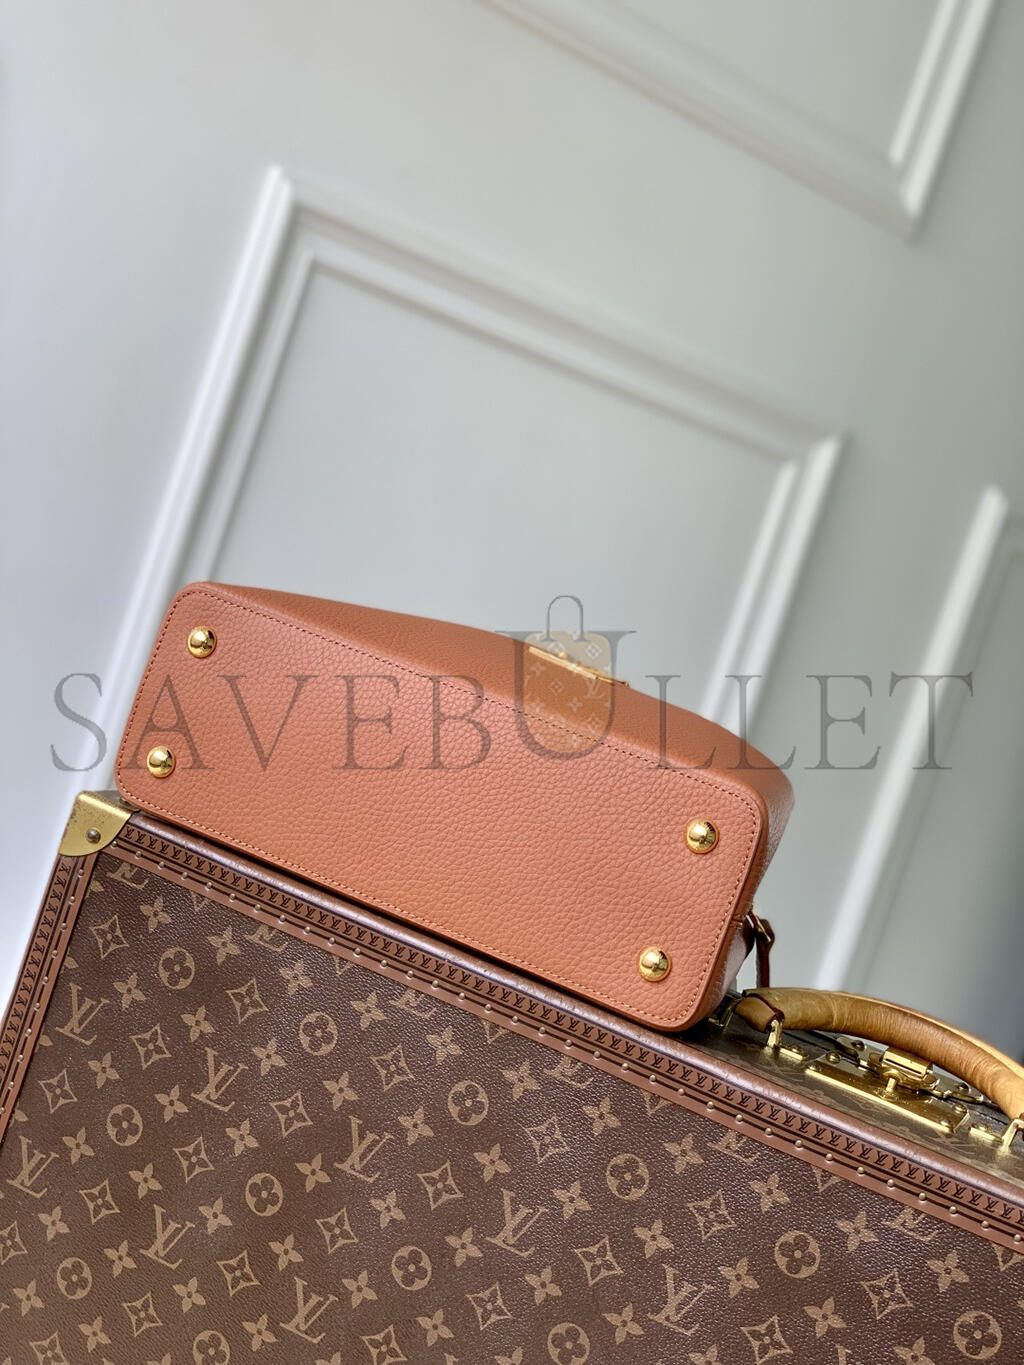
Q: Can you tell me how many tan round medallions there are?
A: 12